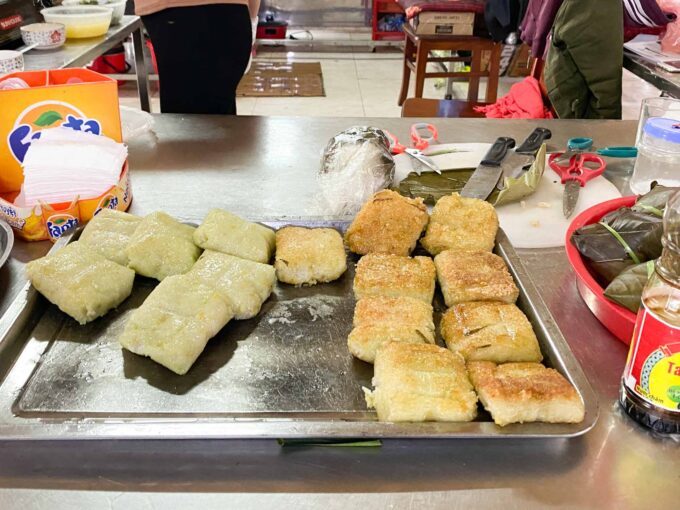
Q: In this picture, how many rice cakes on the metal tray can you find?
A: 15